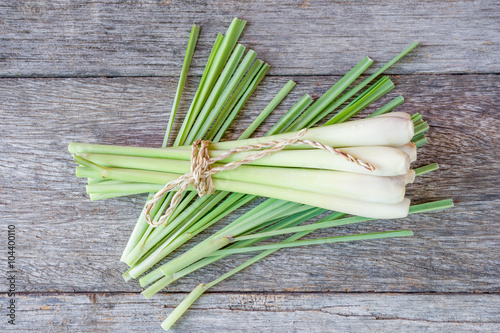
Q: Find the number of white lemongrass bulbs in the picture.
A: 7